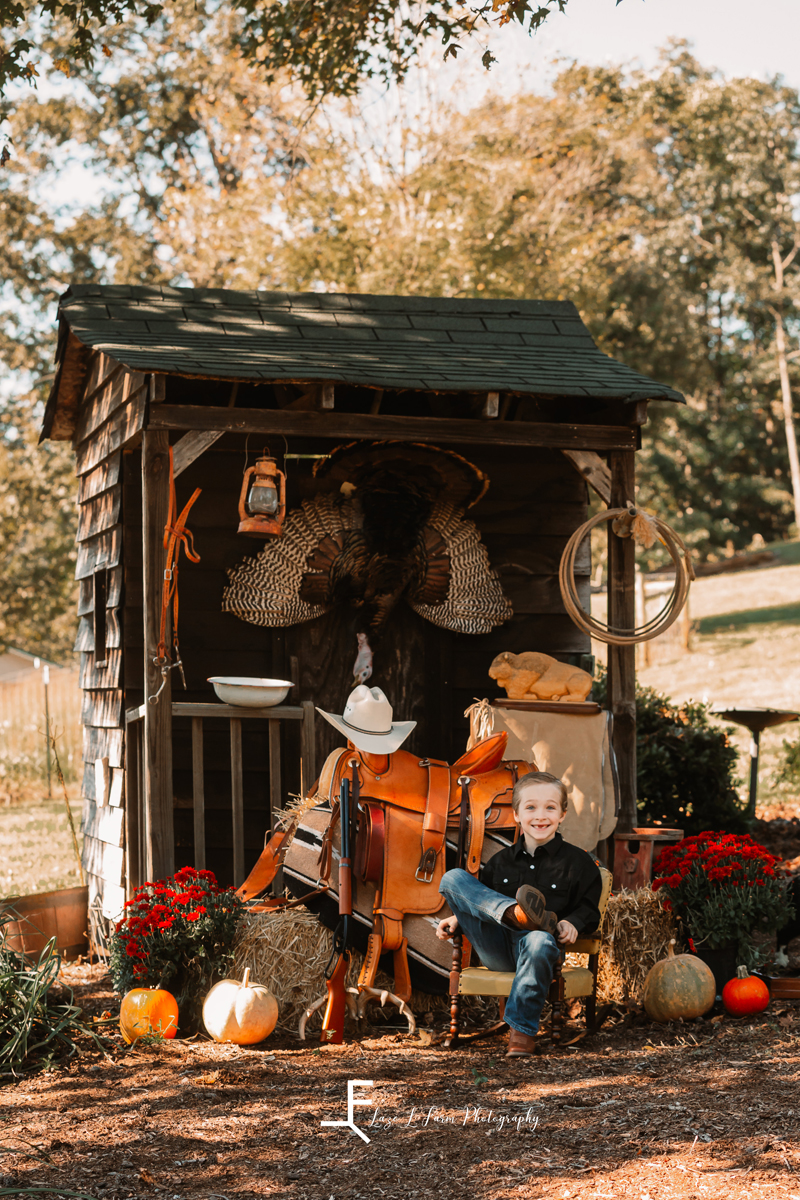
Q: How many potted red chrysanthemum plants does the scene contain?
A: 2